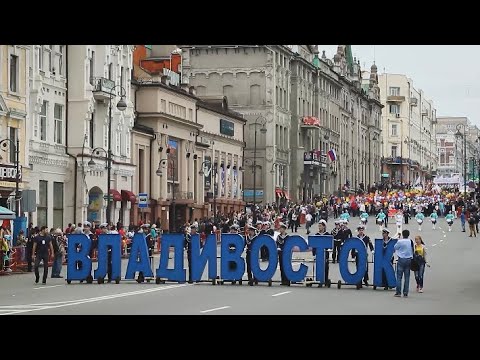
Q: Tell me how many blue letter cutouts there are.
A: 11